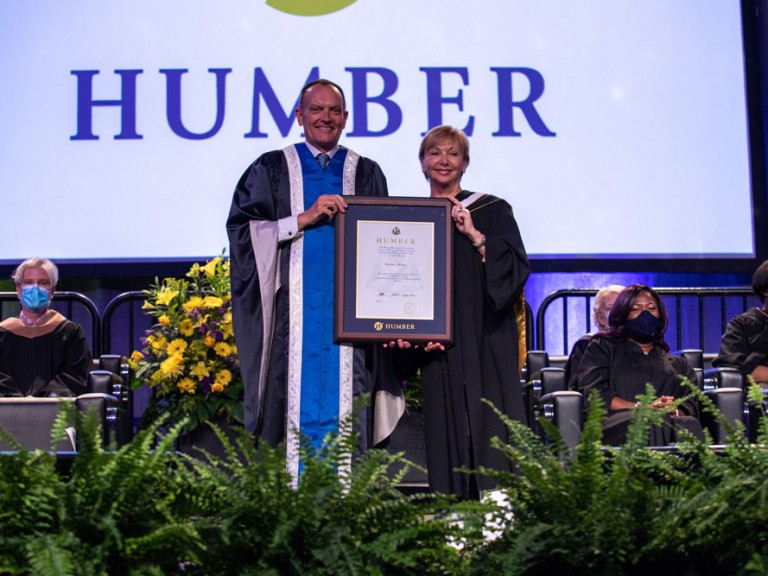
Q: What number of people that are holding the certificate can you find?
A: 2